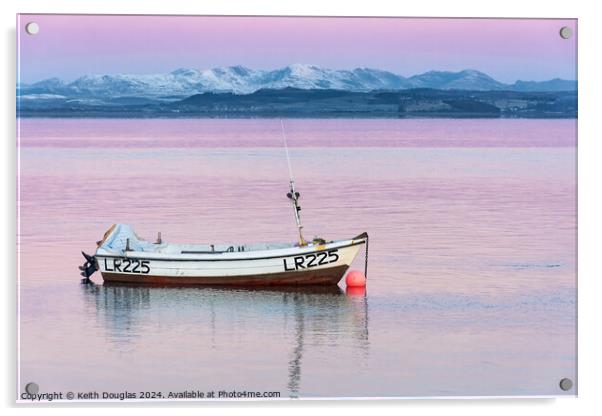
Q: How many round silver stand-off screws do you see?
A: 4